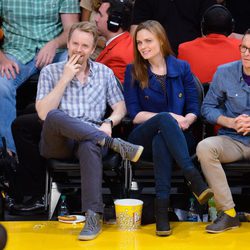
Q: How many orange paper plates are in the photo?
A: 0